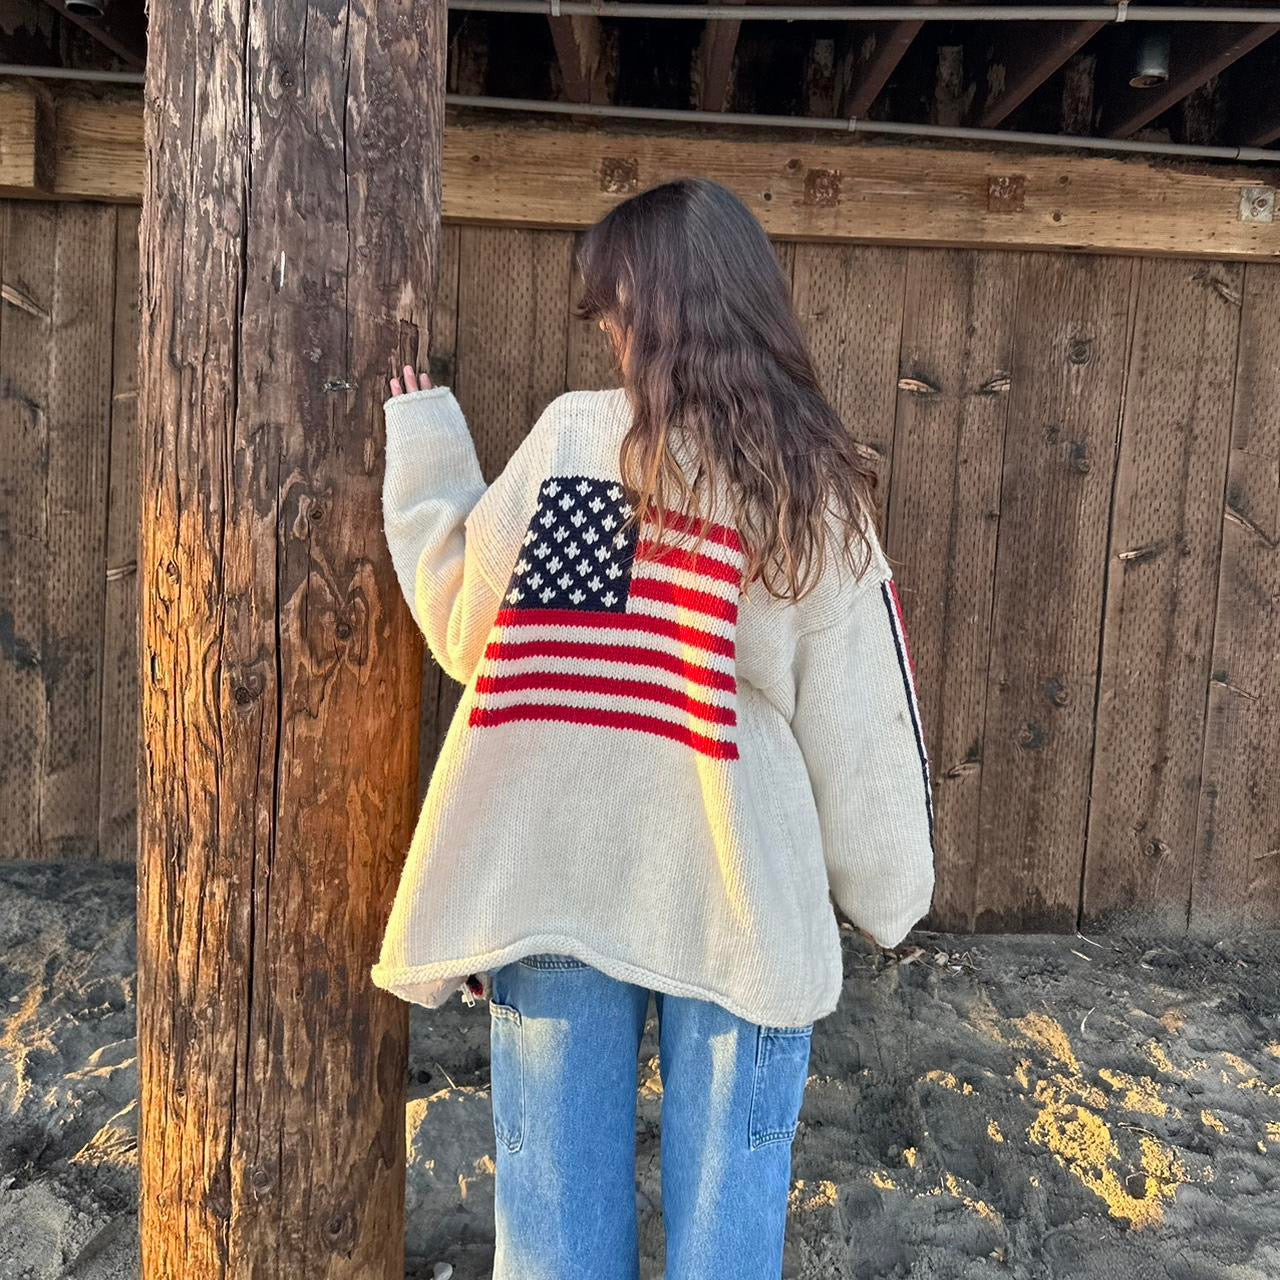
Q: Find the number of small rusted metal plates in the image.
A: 3